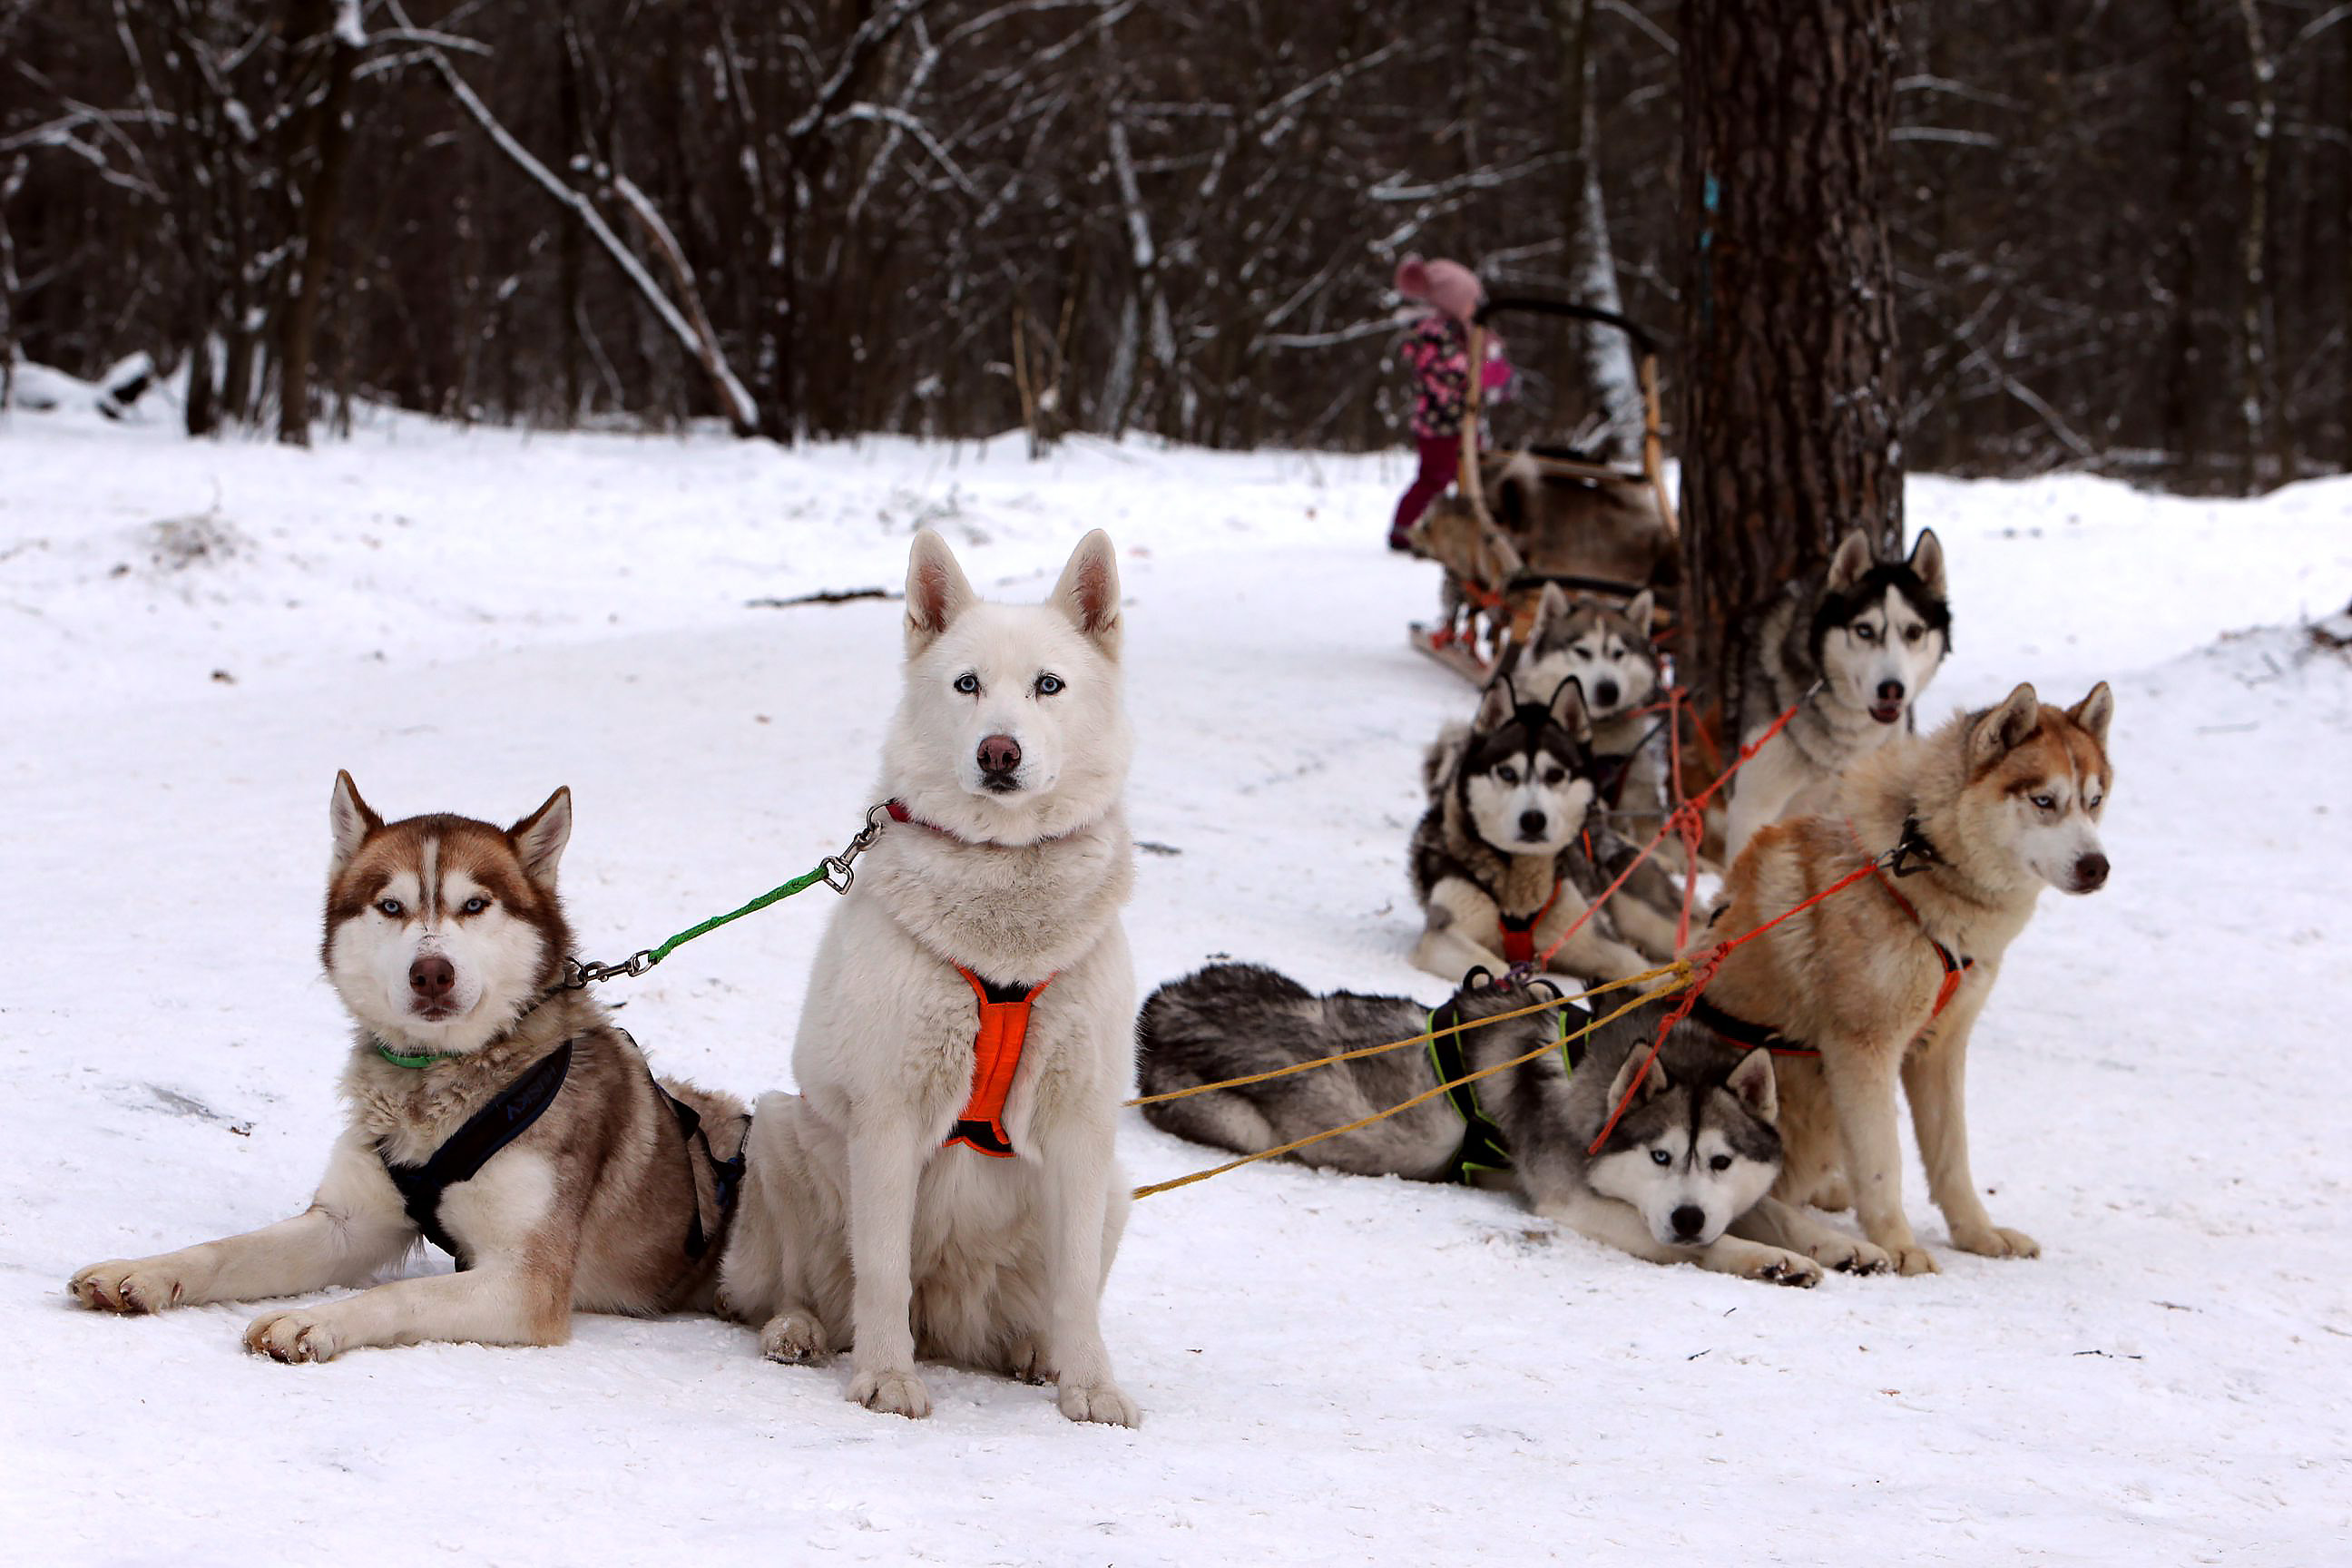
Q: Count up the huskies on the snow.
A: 7